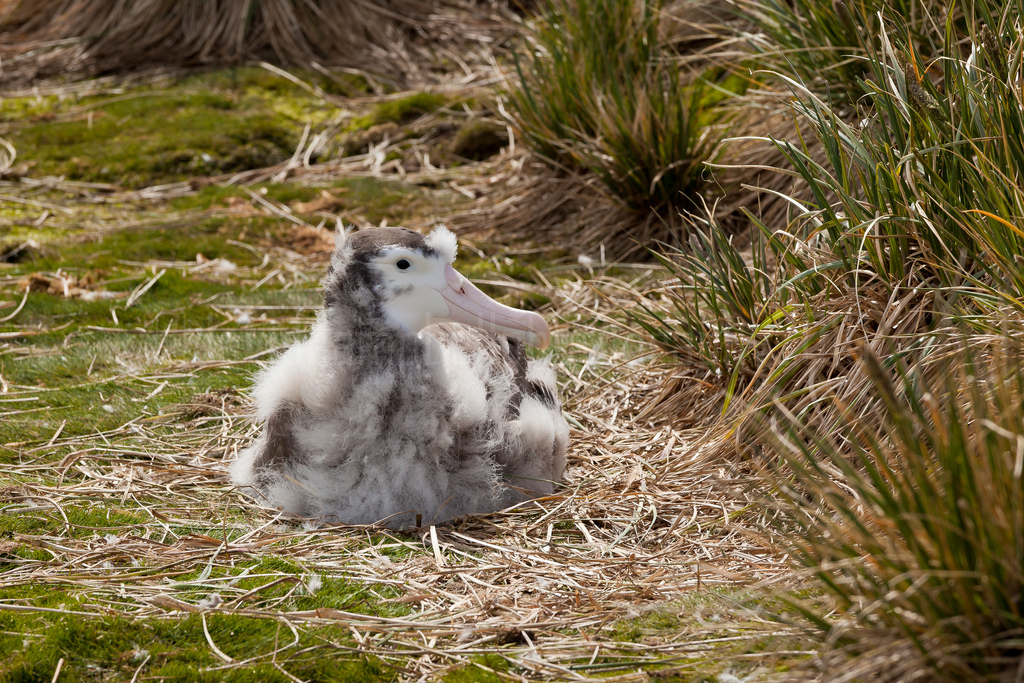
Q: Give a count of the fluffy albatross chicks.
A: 1